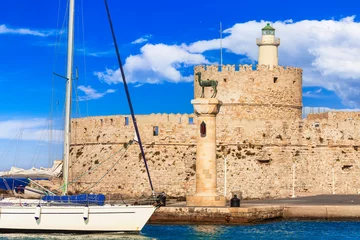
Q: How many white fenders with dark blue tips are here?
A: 2